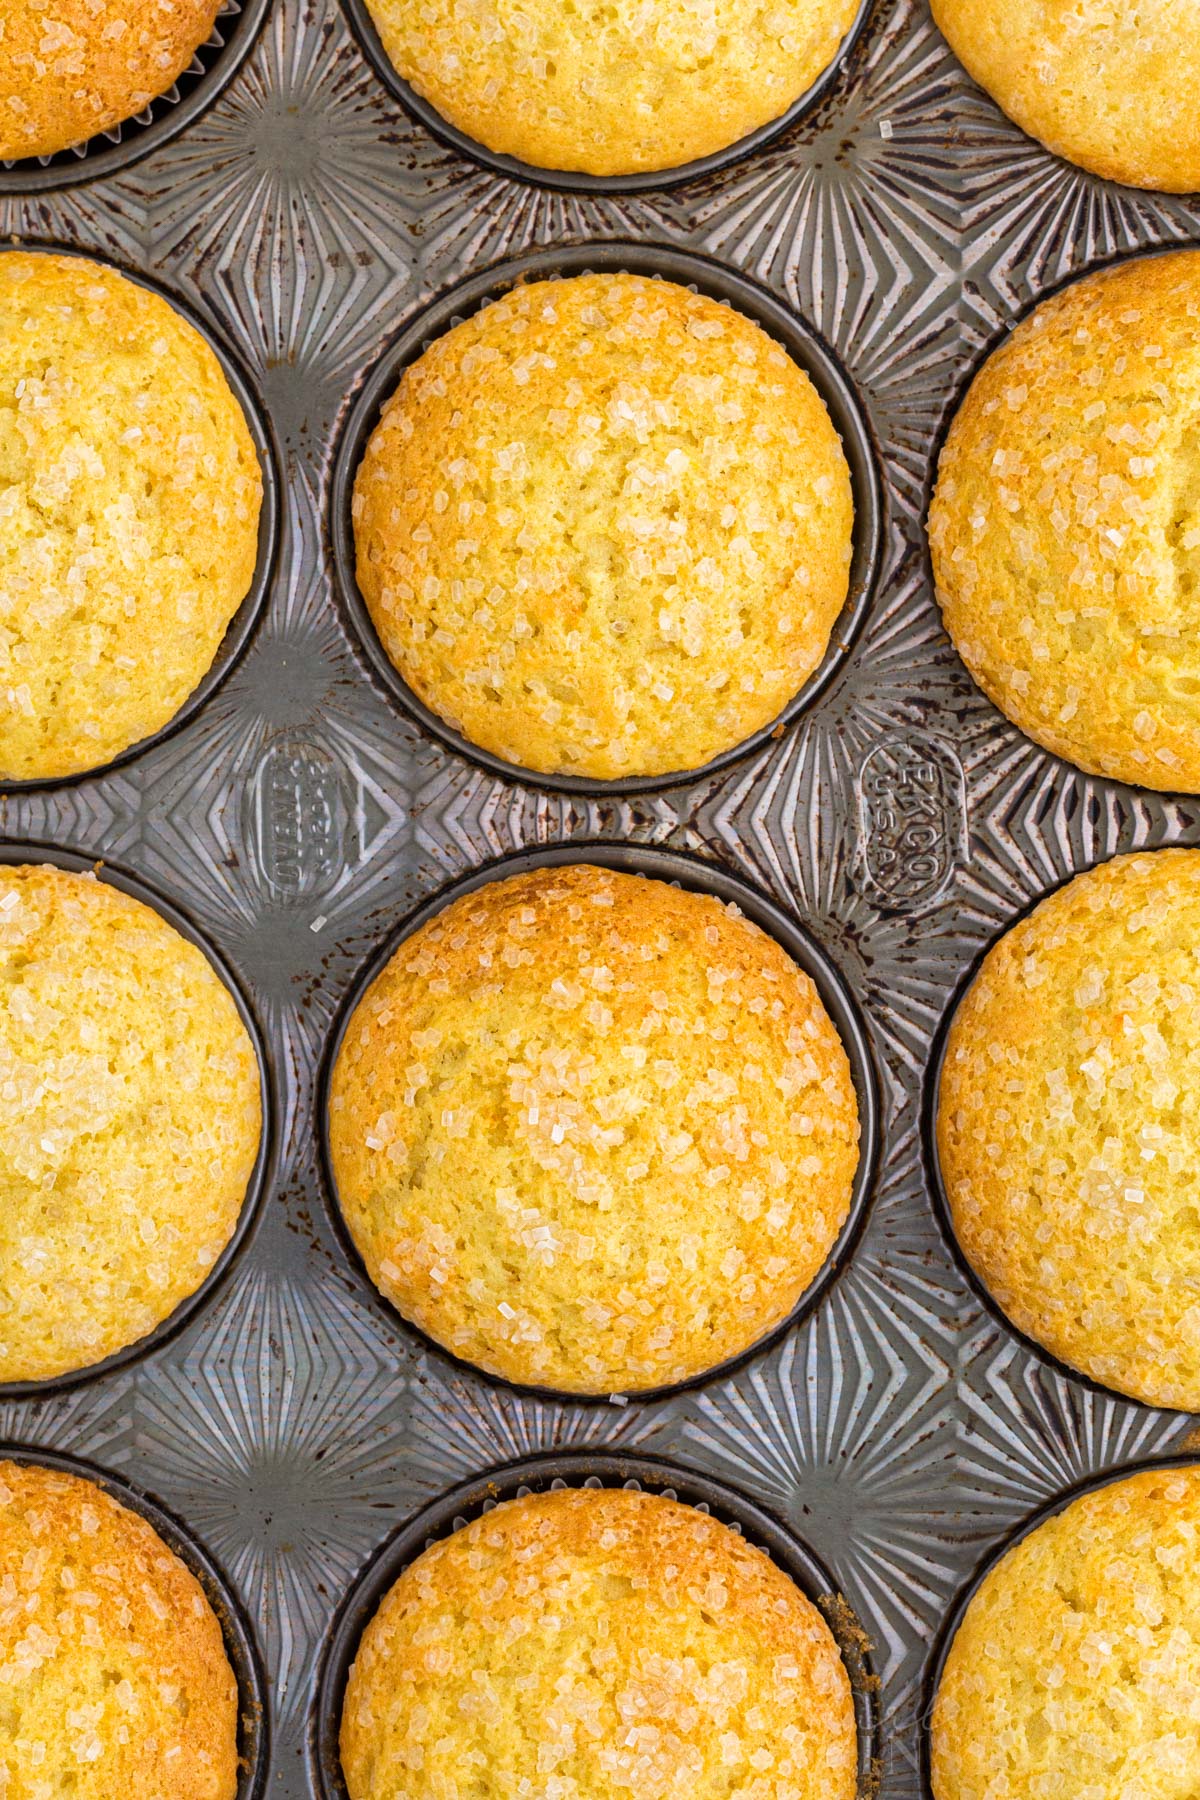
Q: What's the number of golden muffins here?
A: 12